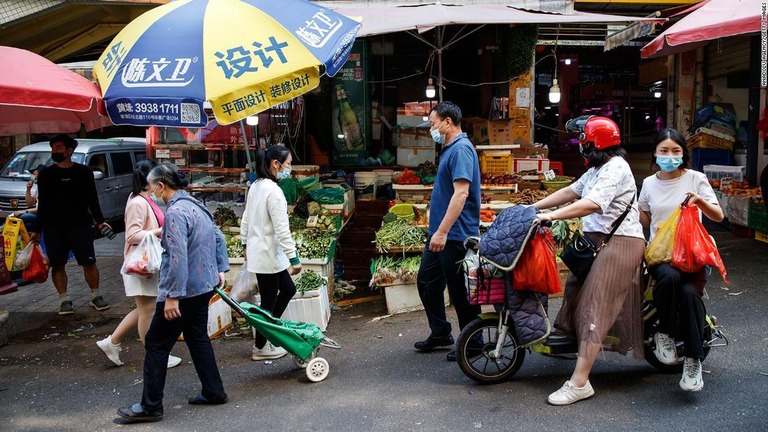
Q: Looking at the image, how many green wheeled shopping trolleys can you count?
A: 1